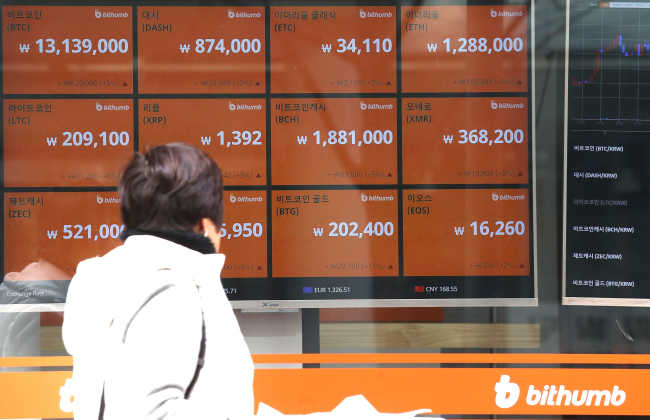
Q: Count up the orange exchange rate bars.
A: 12